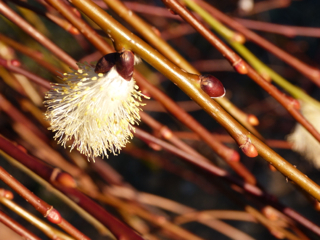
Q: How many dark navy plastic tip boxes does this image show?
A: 0